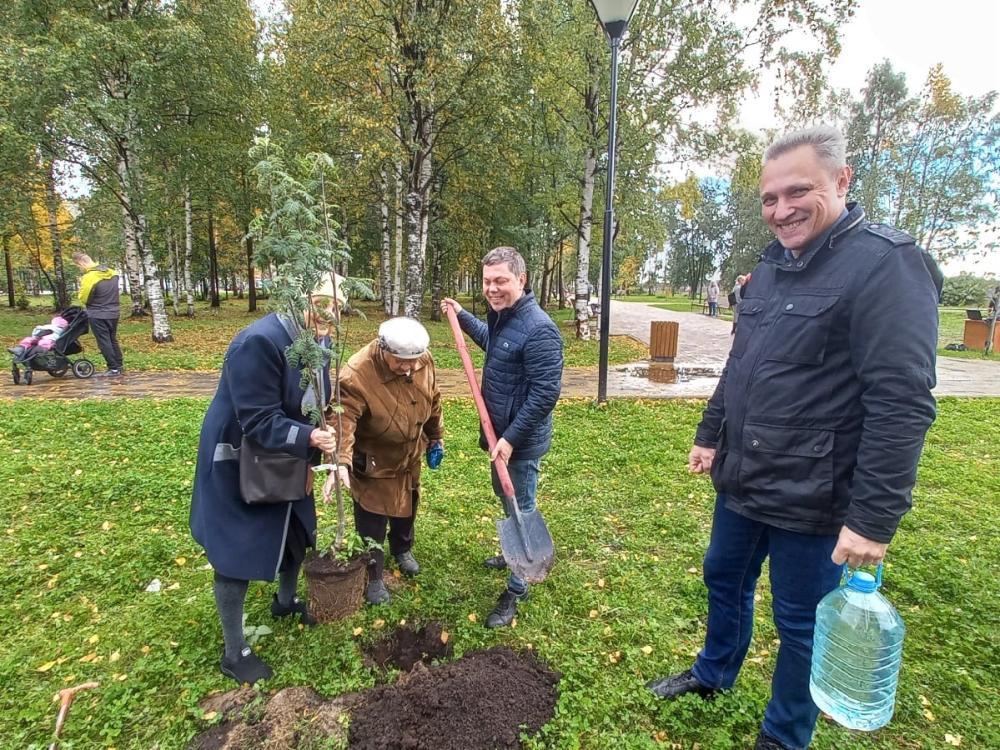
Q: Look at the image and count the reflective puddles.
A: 1